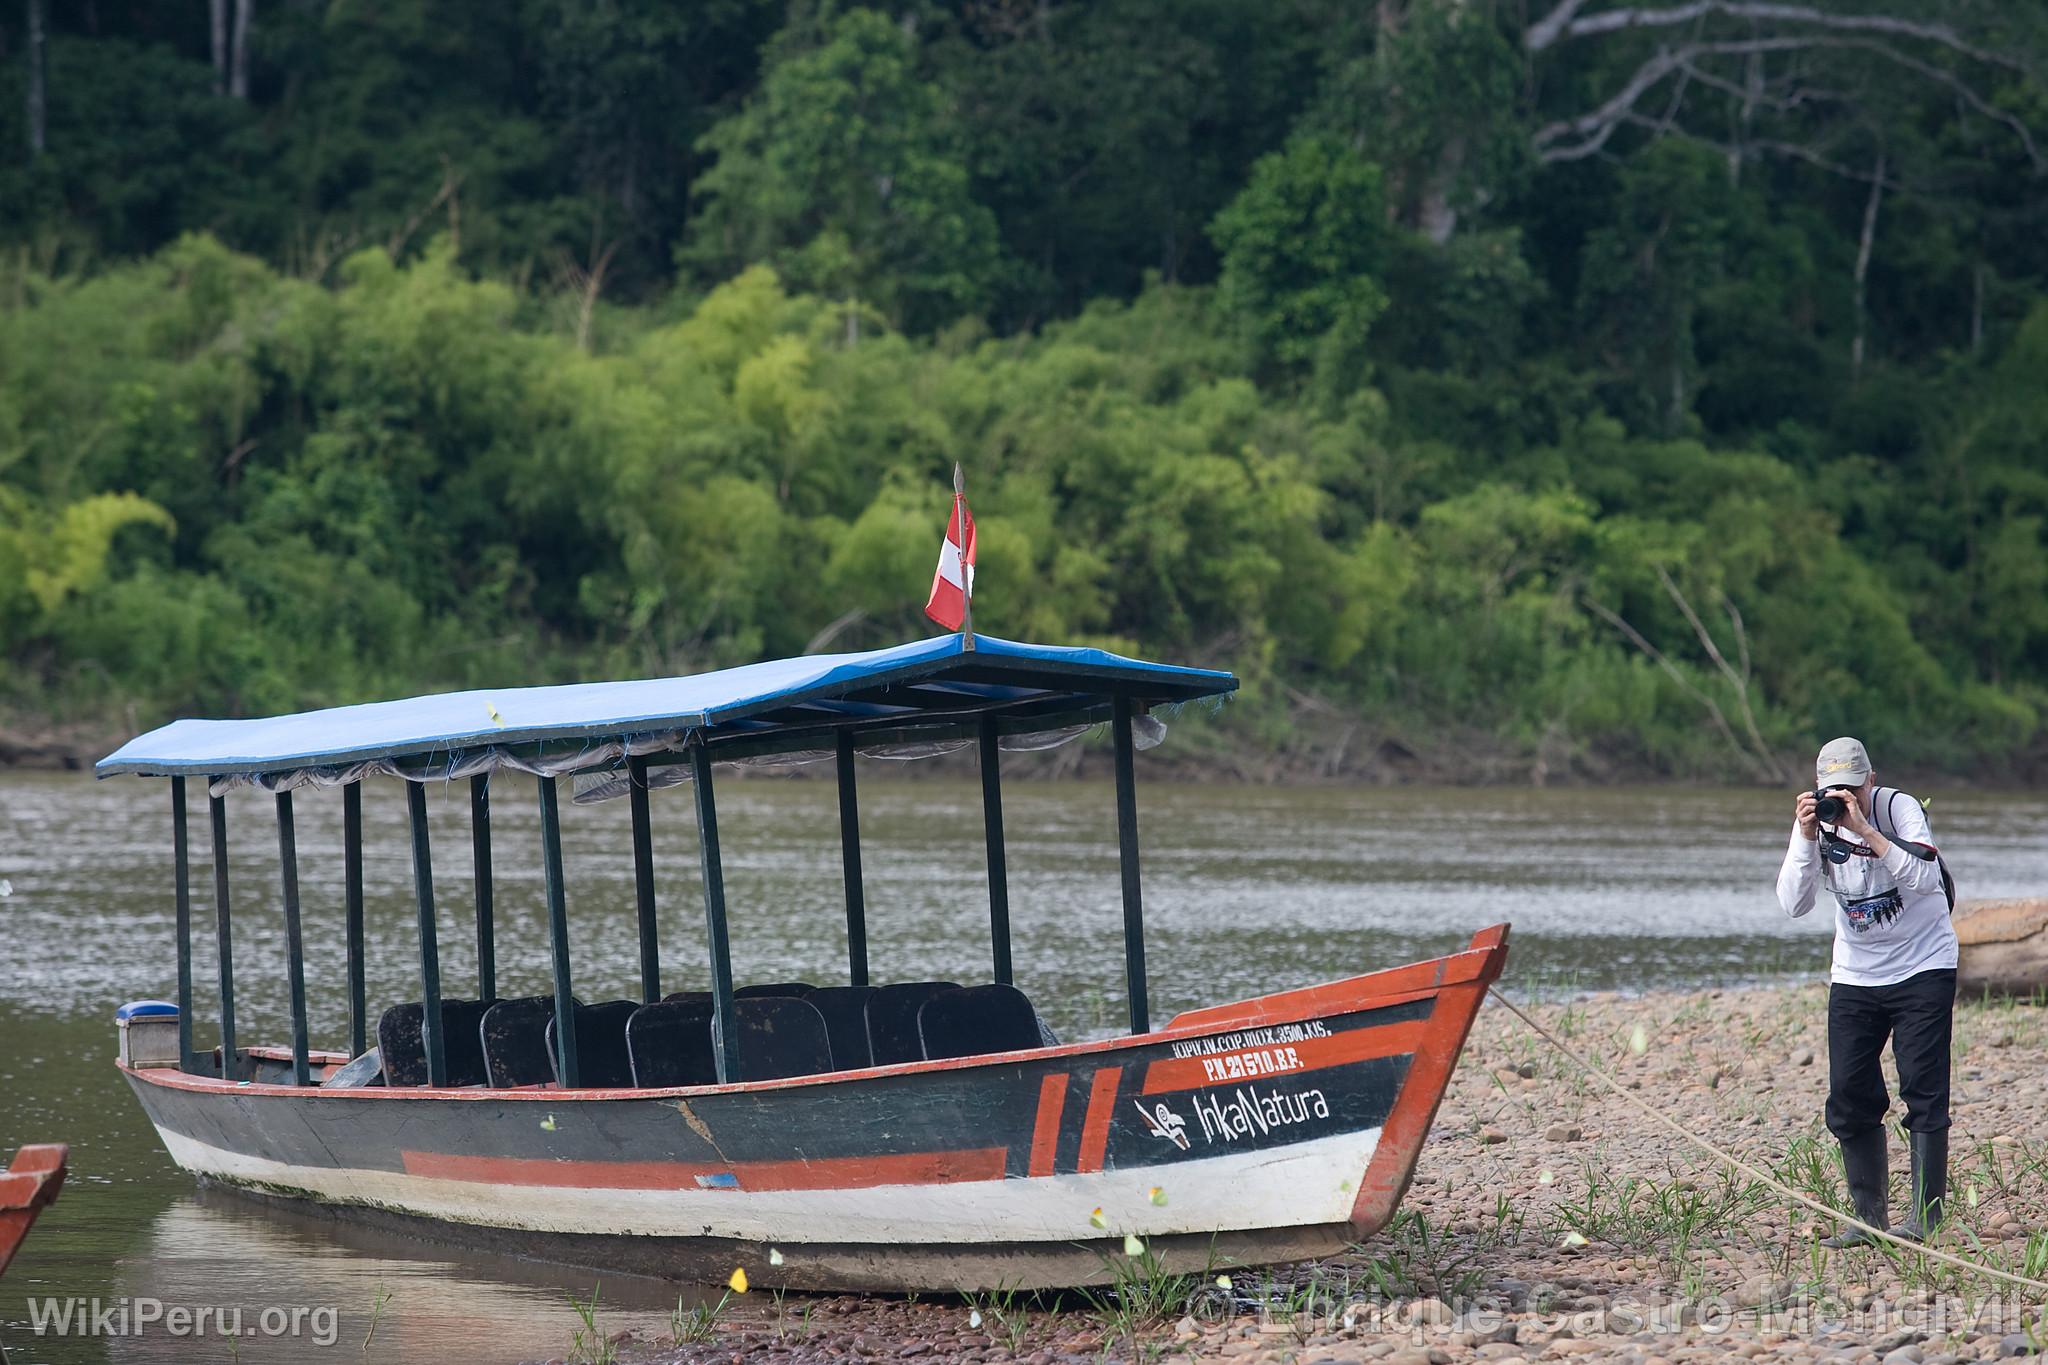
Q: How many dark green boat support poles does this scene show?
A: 12